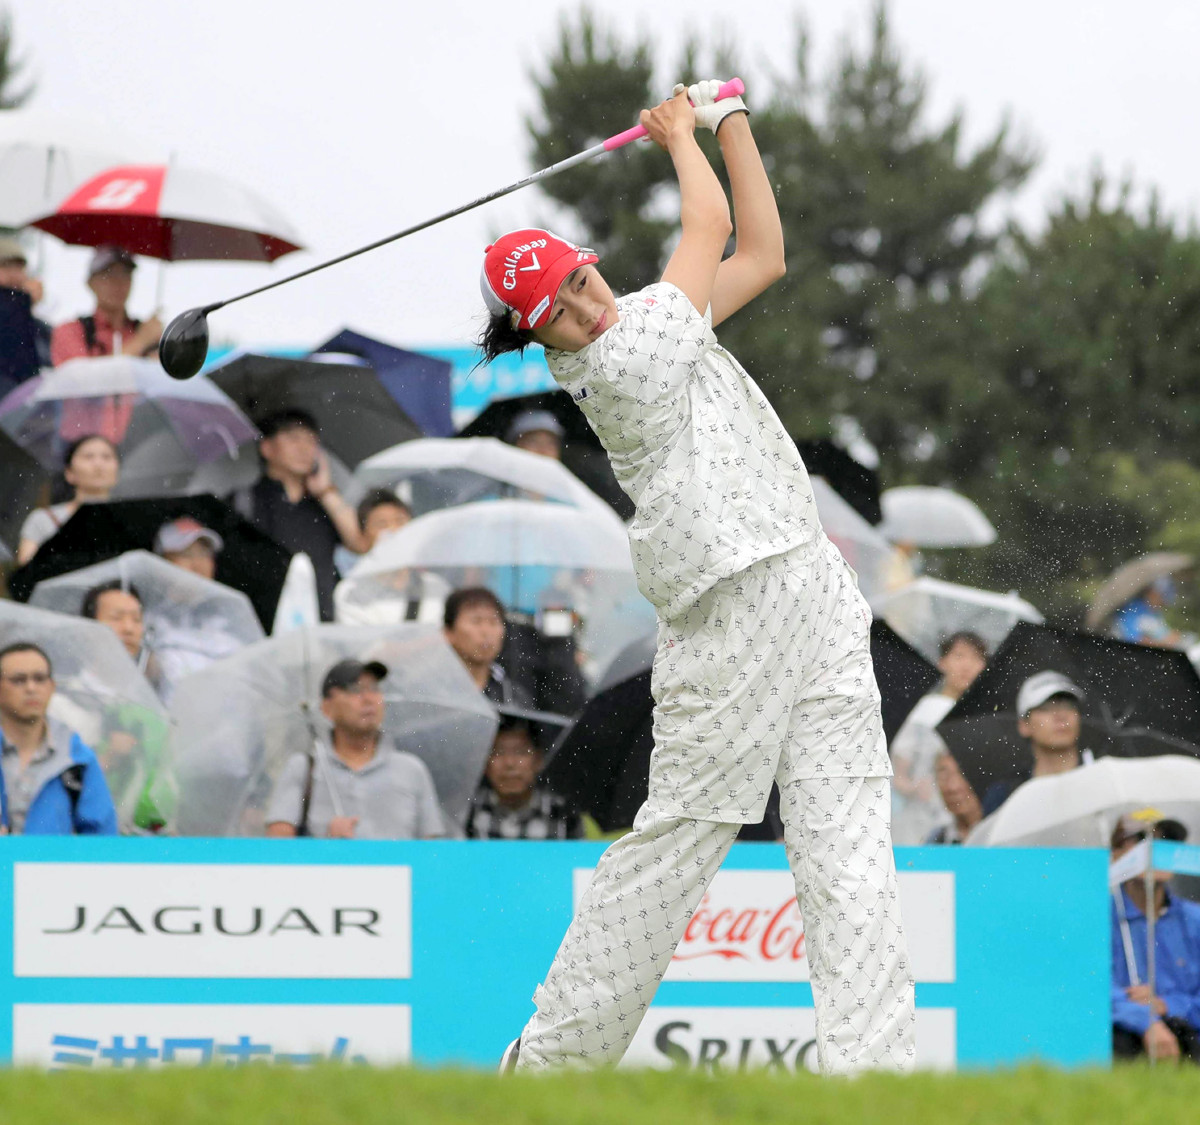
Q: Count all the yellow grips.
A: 0